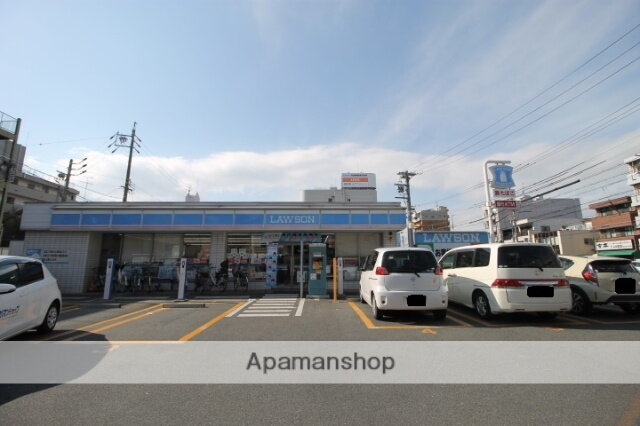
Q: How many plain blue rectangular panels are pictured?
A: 11